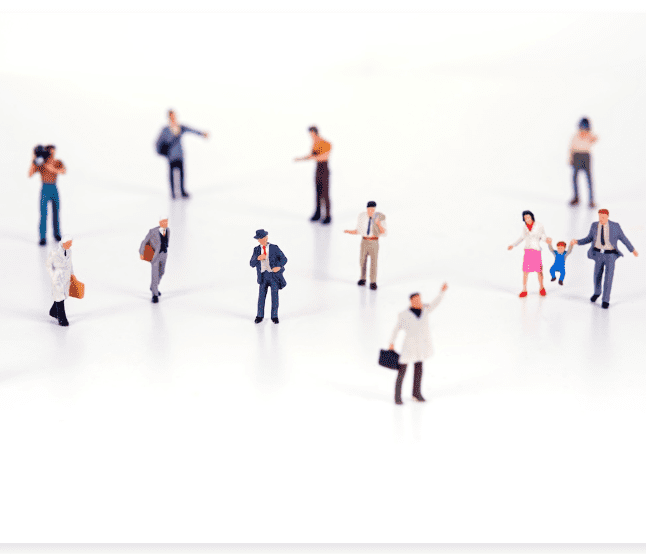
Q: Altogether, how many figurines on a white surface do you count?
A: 12